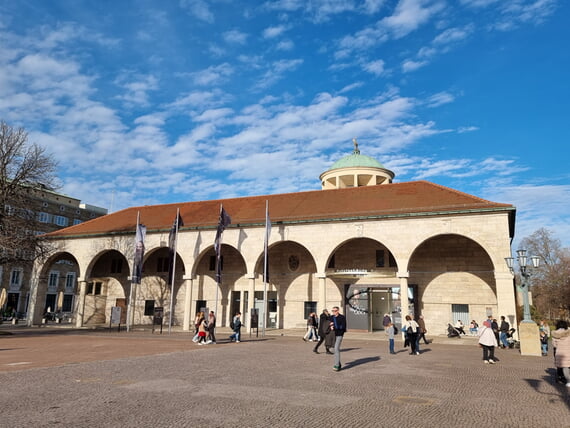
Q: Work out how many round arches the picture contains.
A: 7